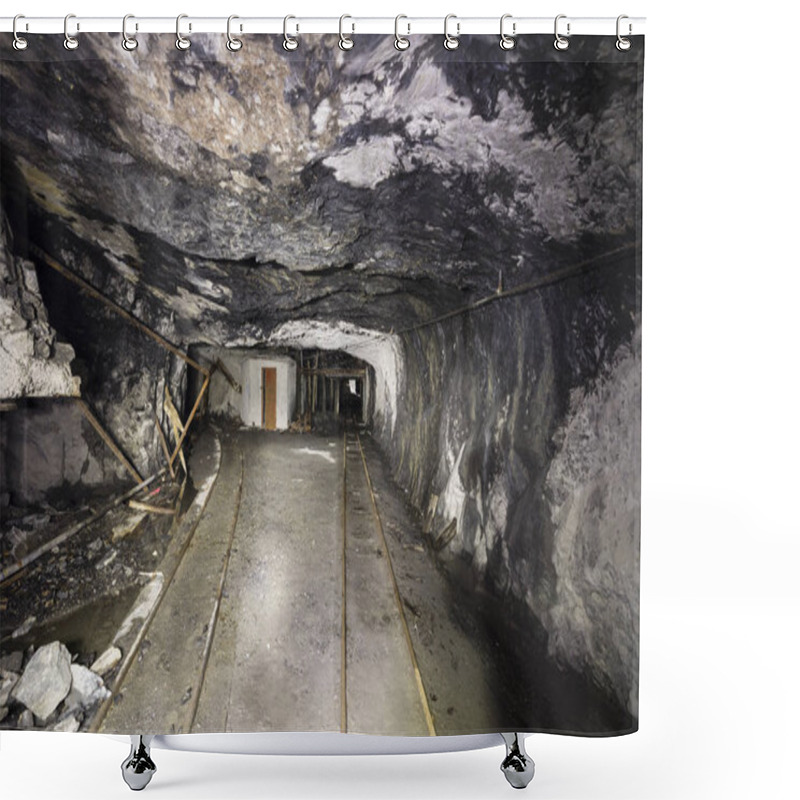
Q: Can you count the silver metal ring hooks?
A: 12